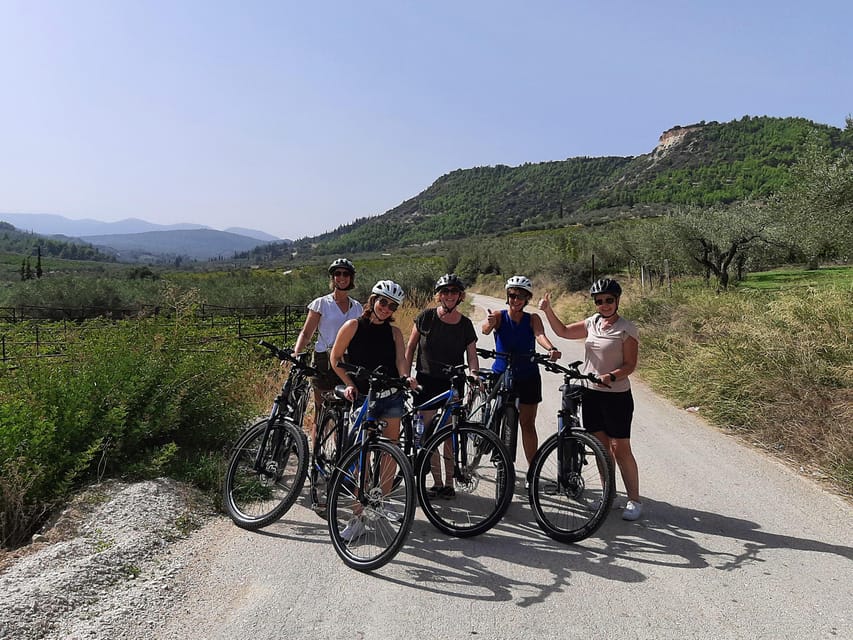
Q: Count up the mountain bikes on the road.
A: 5